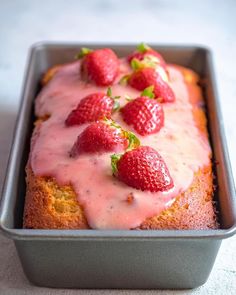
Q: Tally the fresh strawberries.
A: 7